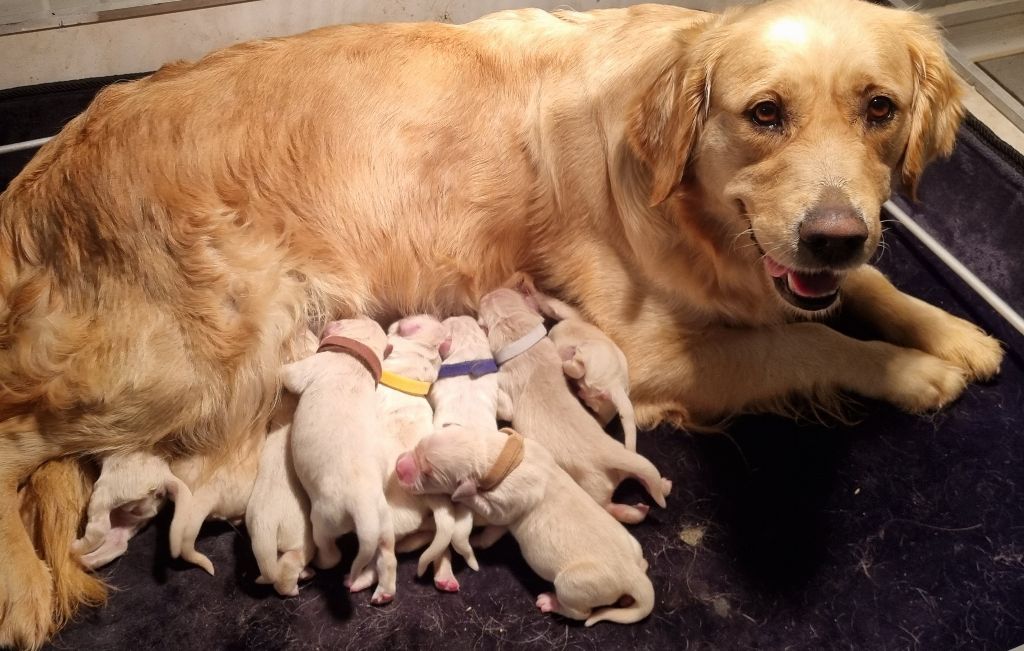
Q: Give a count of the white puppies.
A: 9